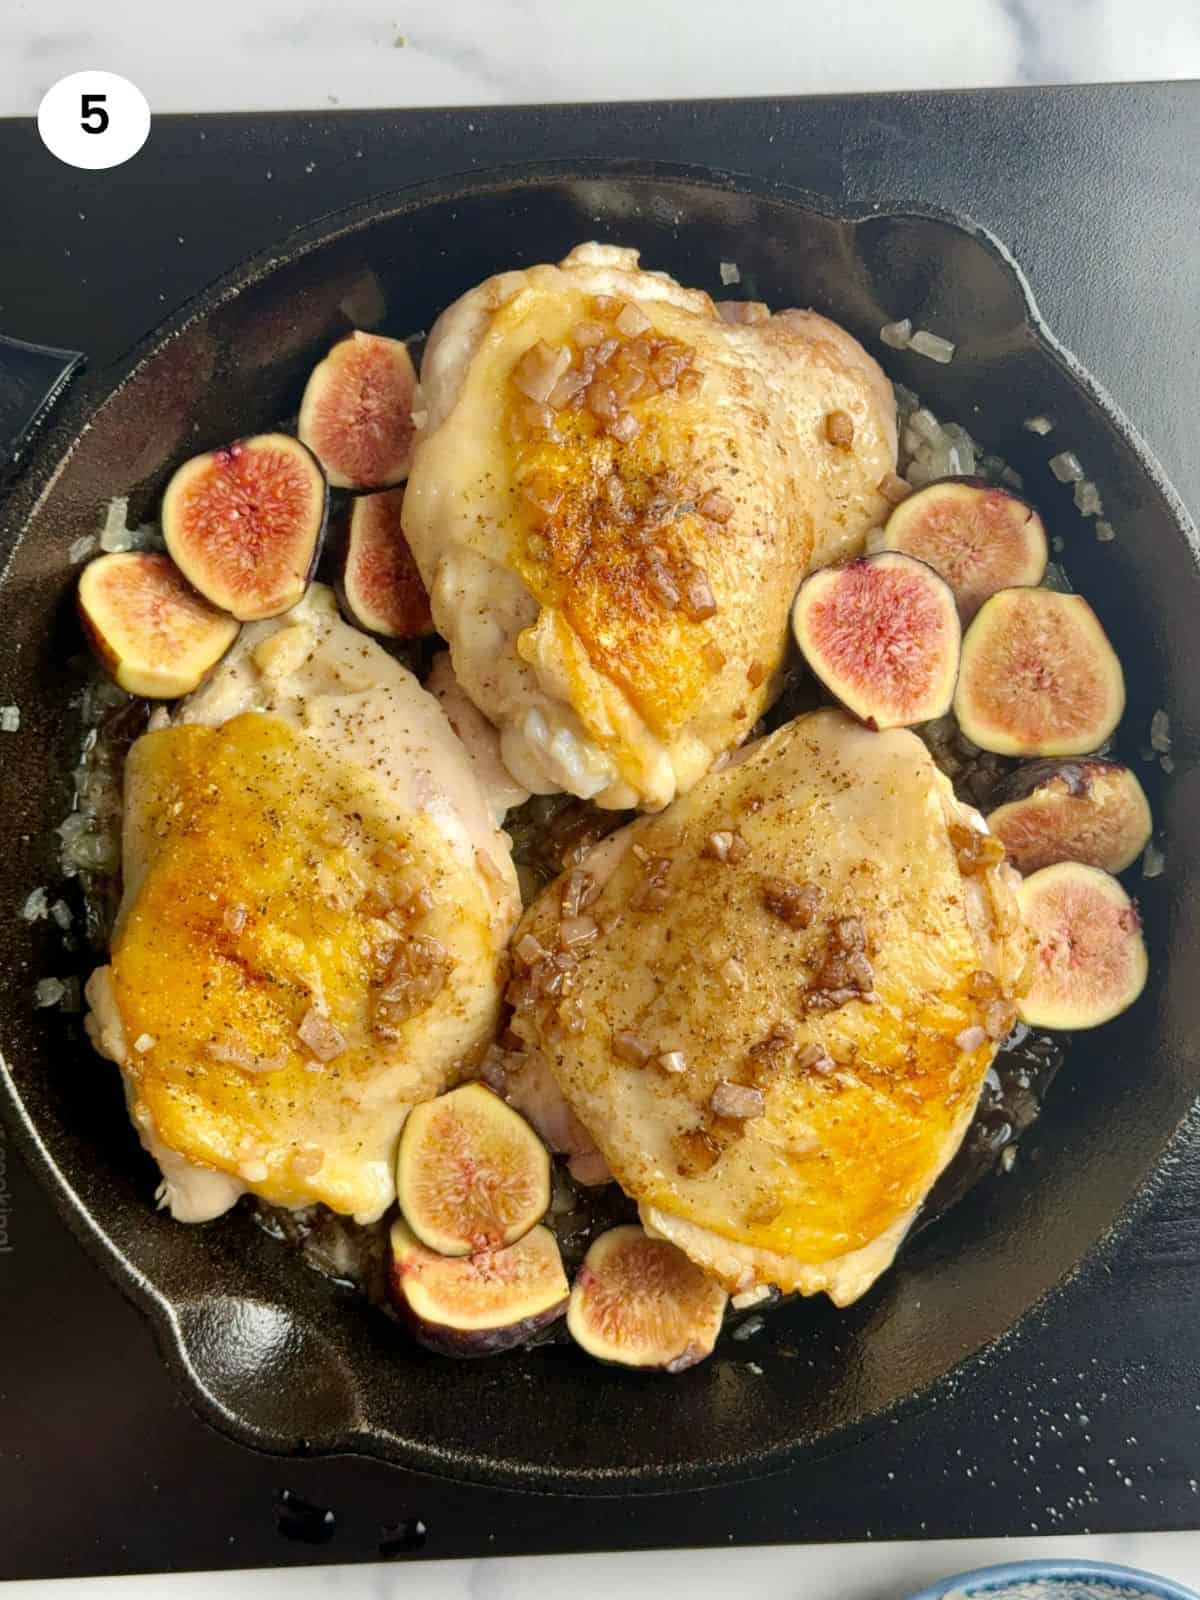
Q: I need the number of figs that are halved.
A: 12